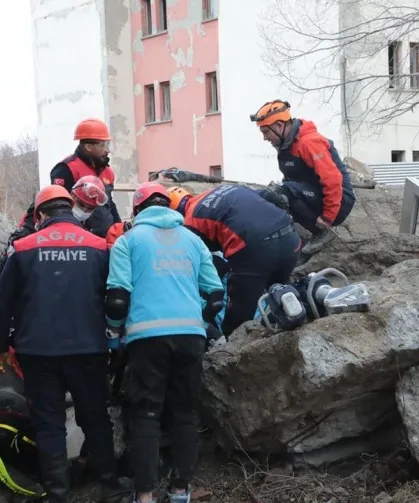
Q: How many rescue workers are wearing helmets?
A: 6